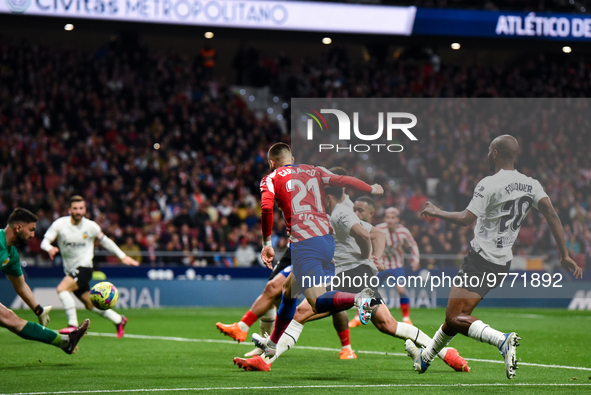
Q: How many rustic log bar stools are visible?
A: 0